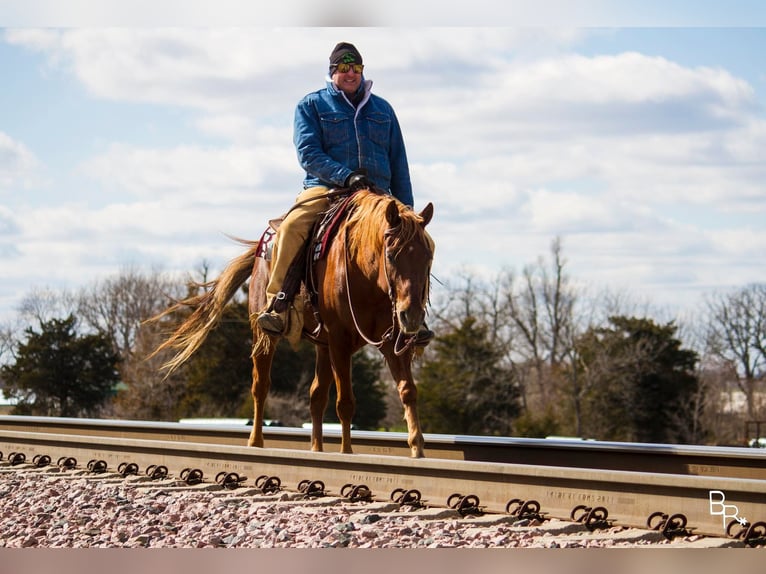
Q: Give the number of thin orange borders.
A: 0